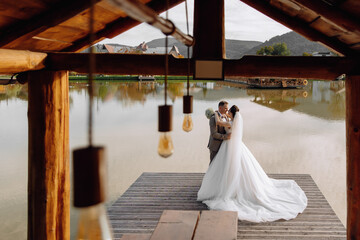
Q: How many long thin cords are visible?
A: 3